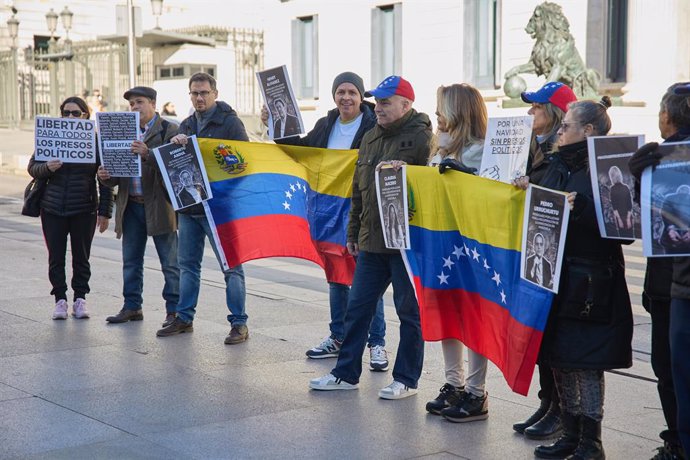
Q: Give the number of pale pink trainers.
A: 2